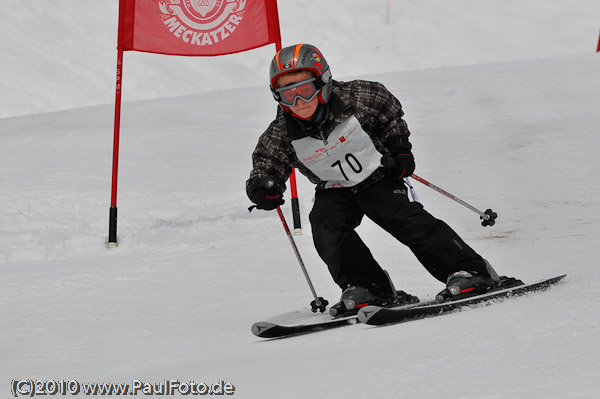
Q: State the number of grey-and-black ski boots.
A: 2